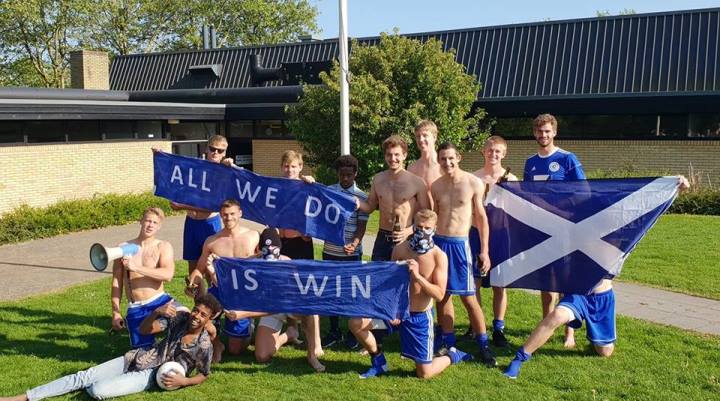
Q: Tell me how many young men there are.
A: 14